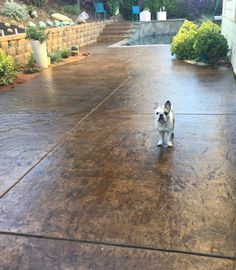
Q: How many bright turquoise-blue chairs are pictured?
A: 2